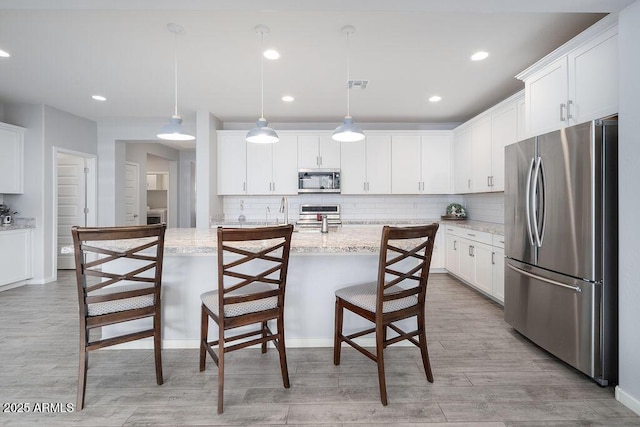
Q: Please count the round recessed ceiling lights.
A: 6